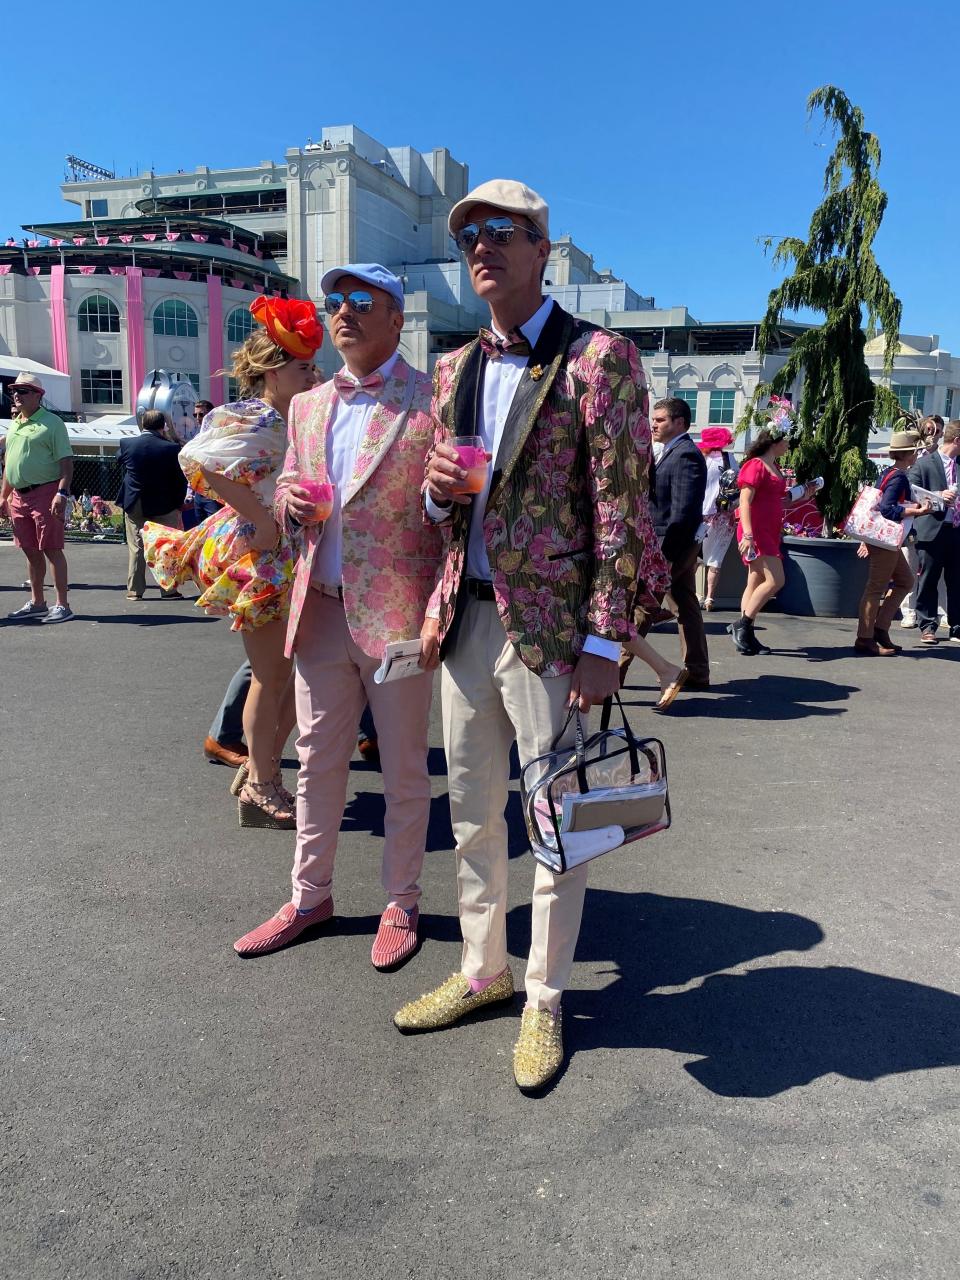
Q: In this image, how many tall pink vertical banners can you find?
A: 3